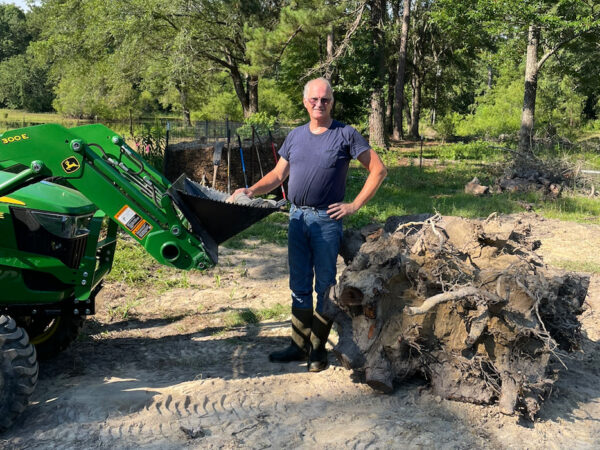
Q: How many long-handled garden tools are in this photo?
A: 5